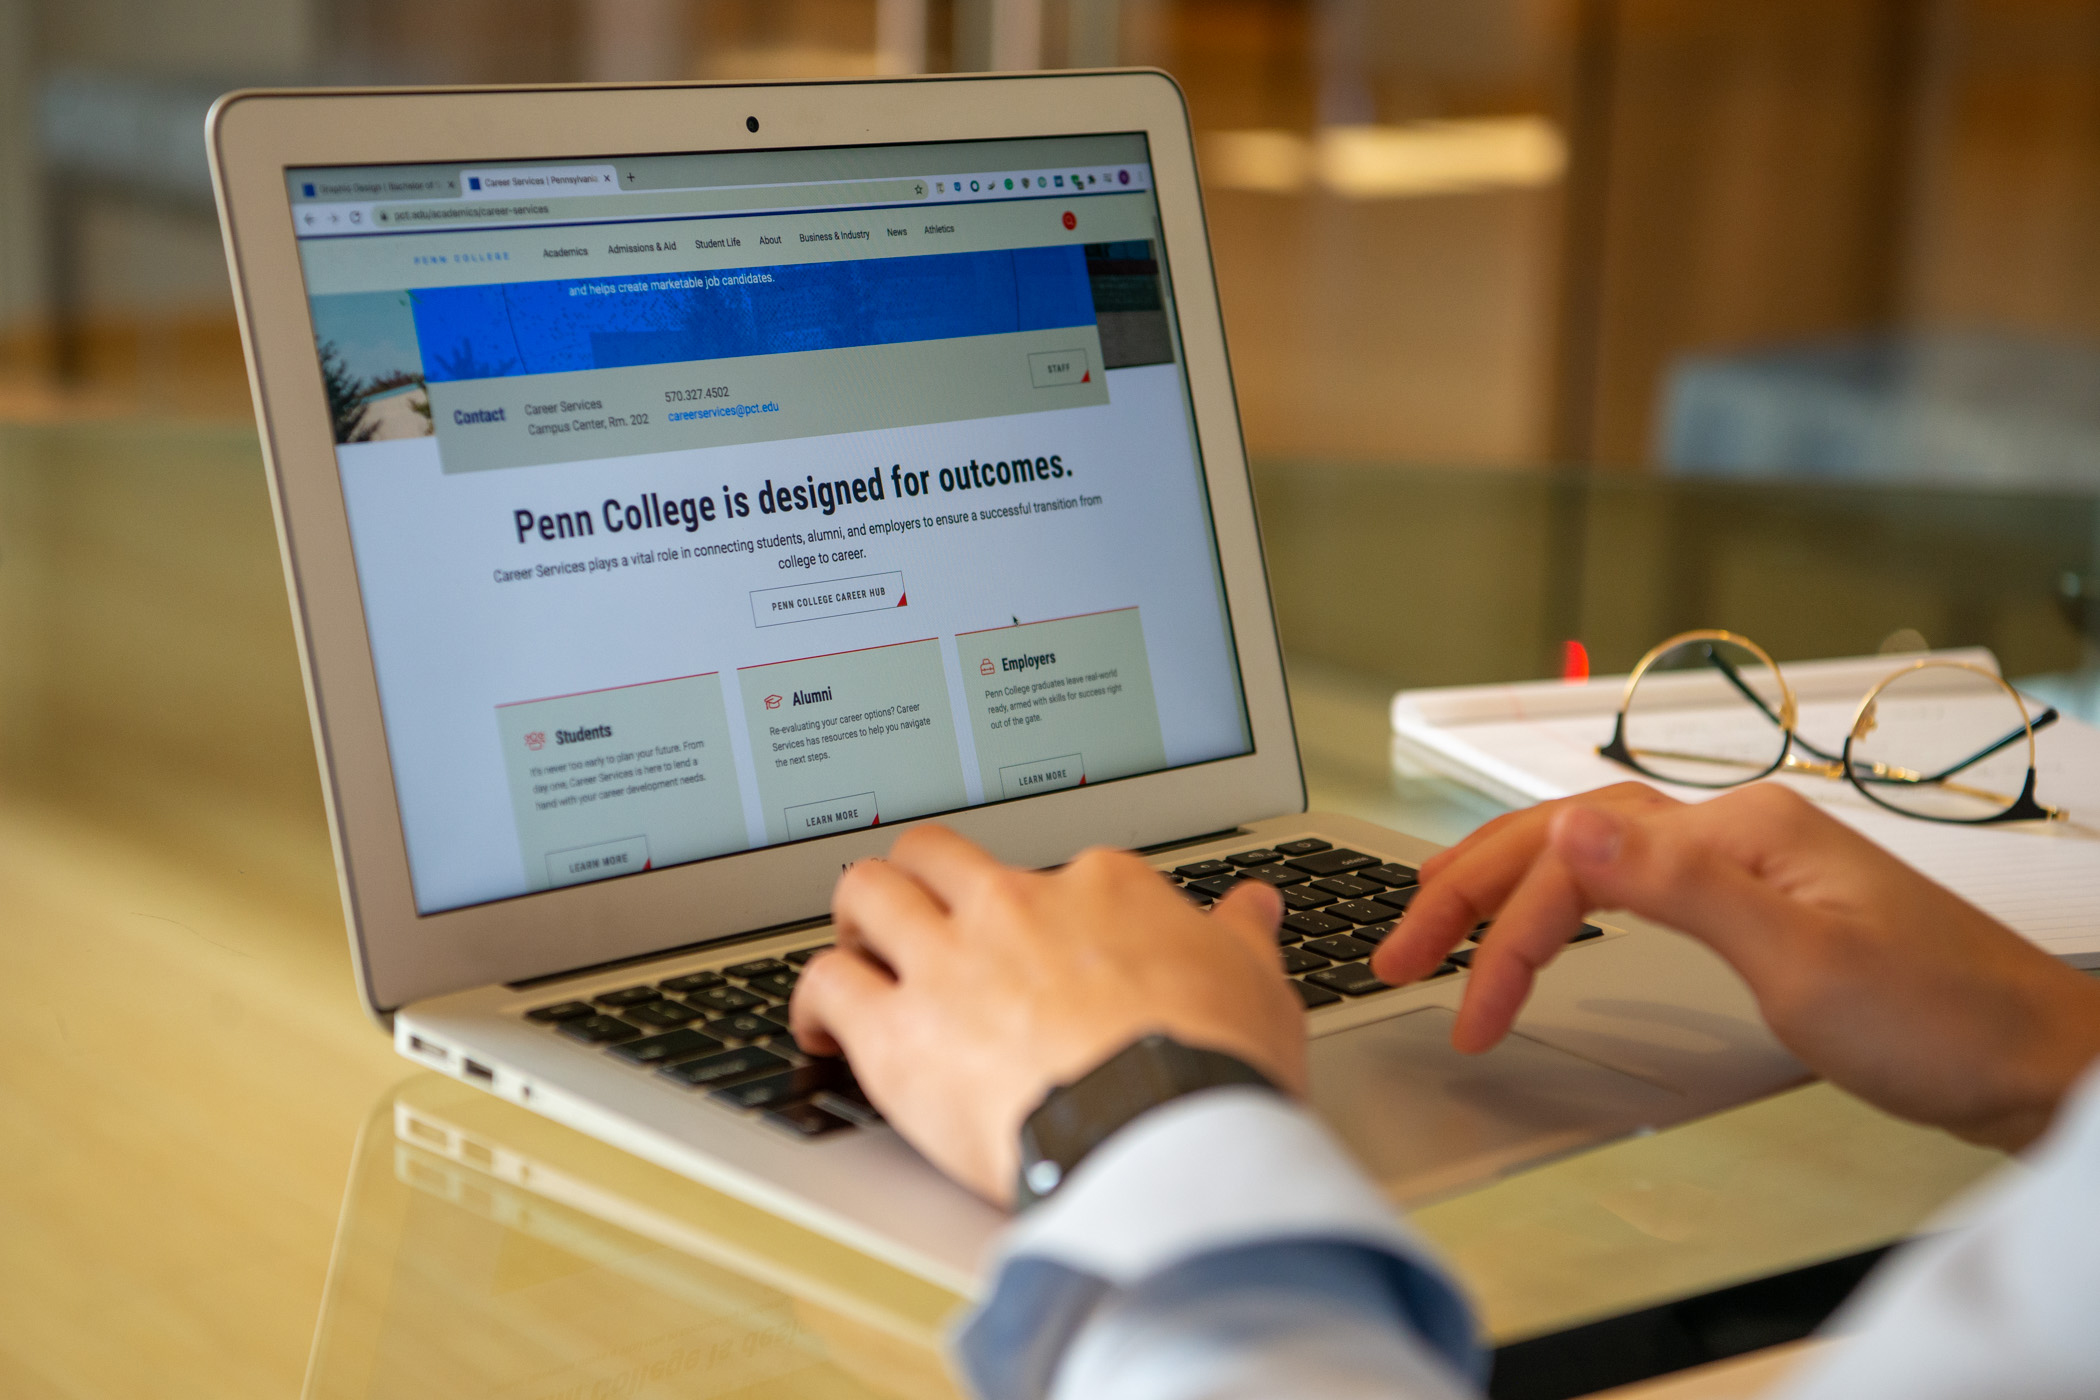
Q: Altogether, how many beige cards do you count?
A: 3